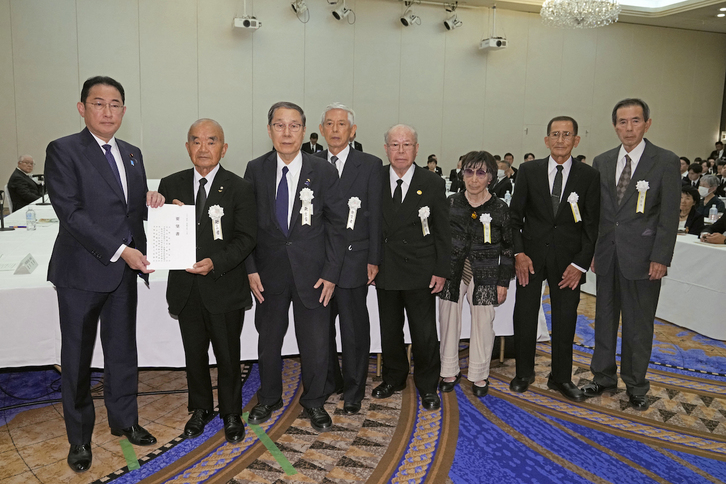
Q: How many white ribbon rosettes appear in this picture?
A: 7